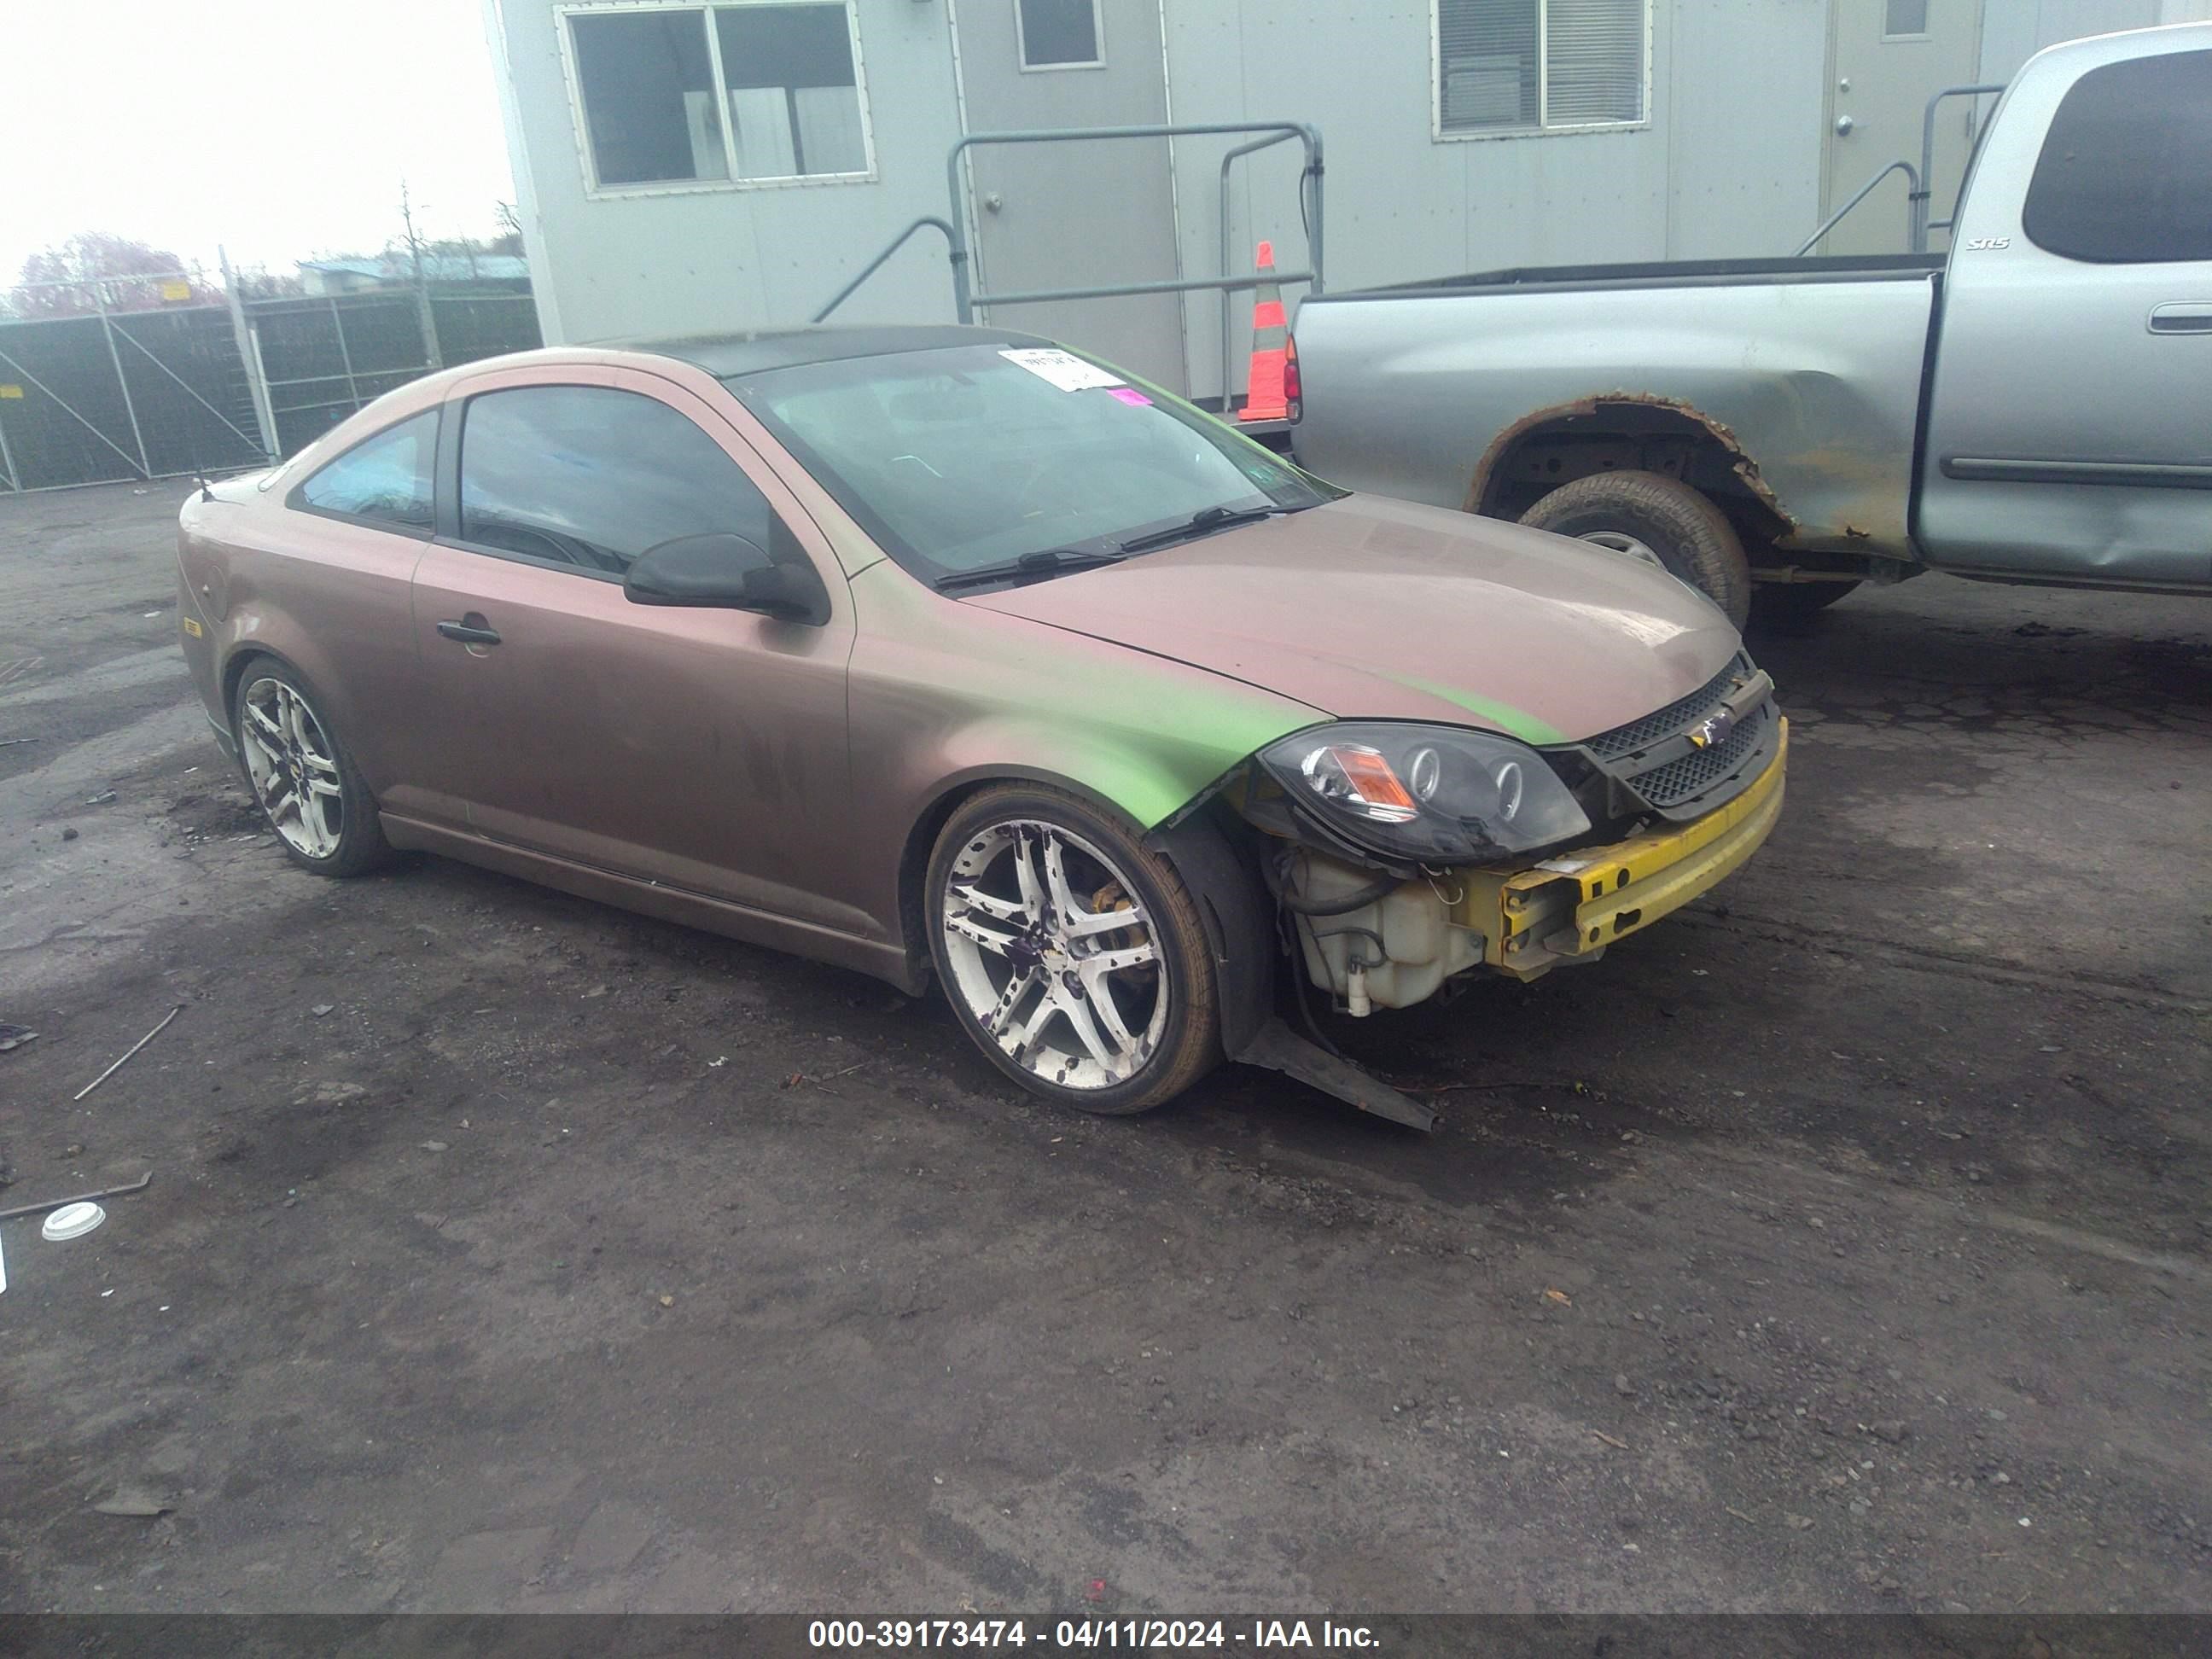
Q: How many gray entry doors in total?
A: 2